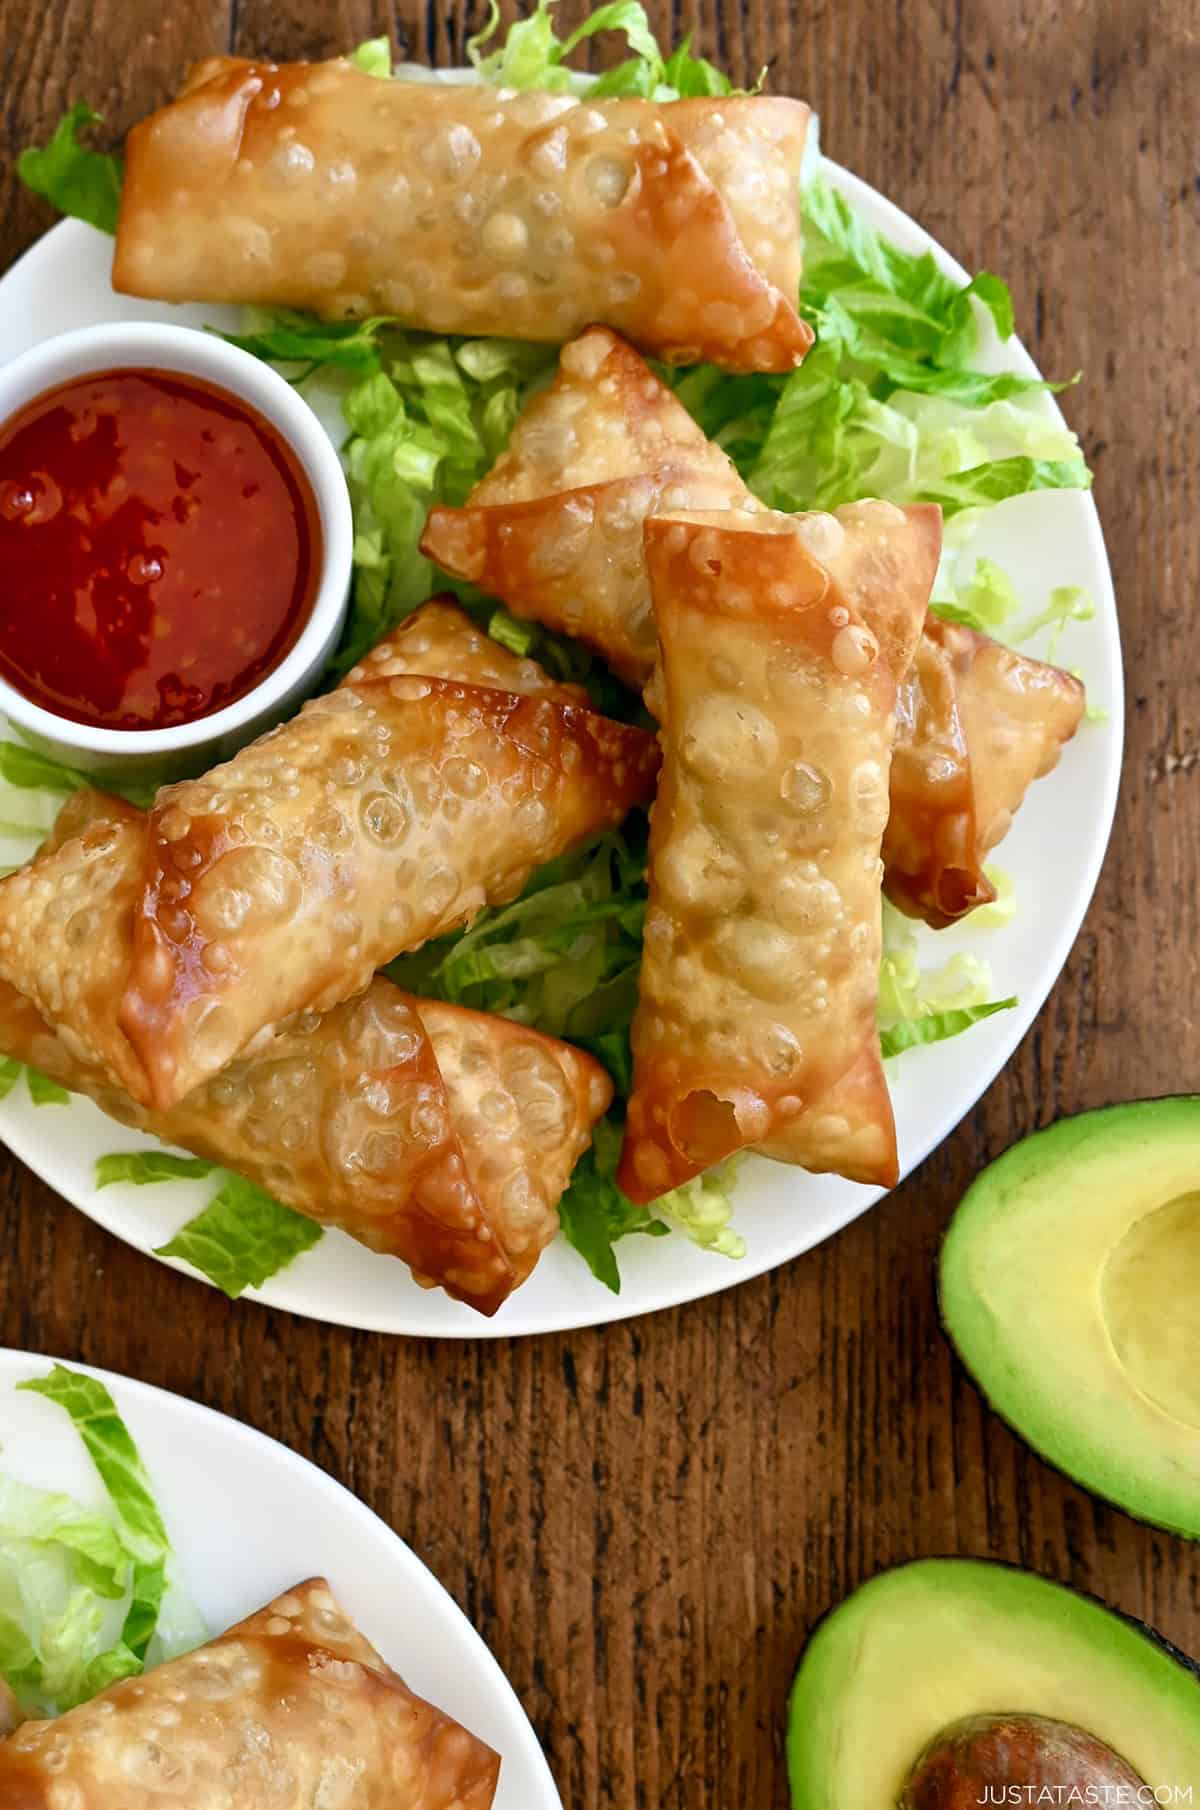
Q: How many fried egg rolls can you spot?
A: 6